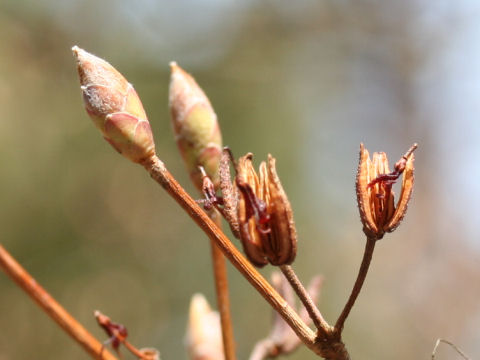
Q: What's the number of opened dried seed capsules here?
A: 2